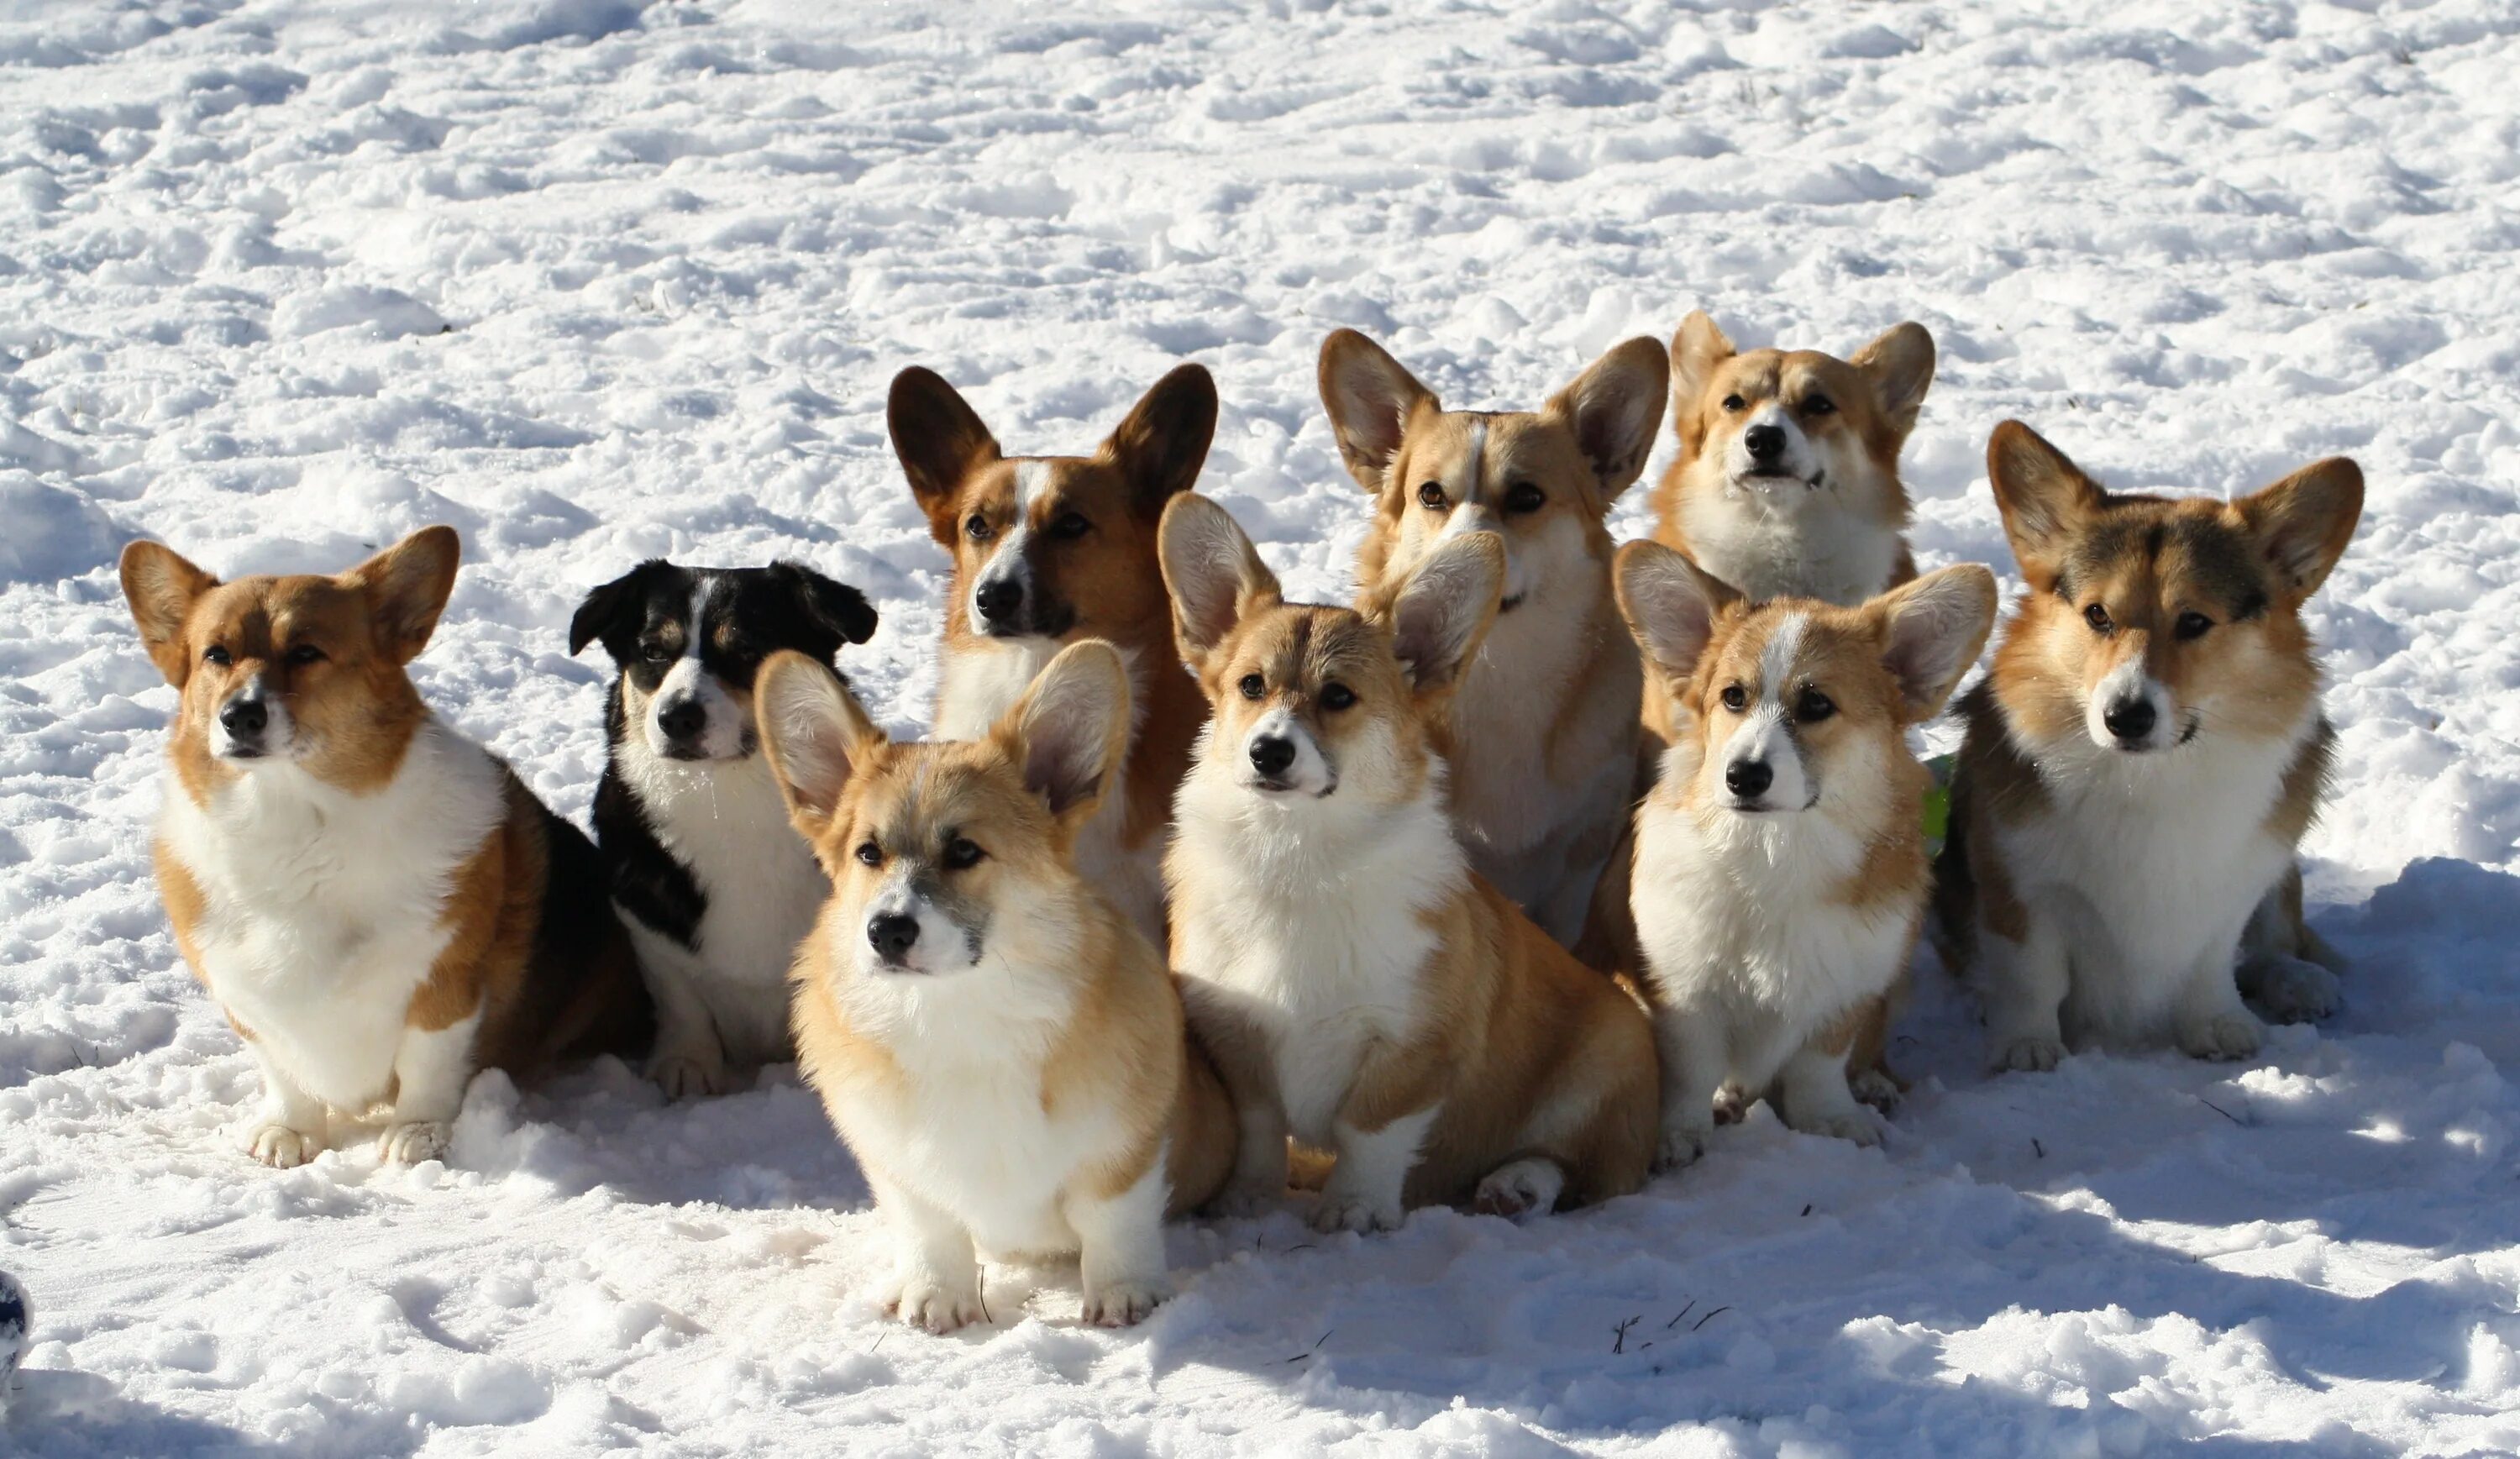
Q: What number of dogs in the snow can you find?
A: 9